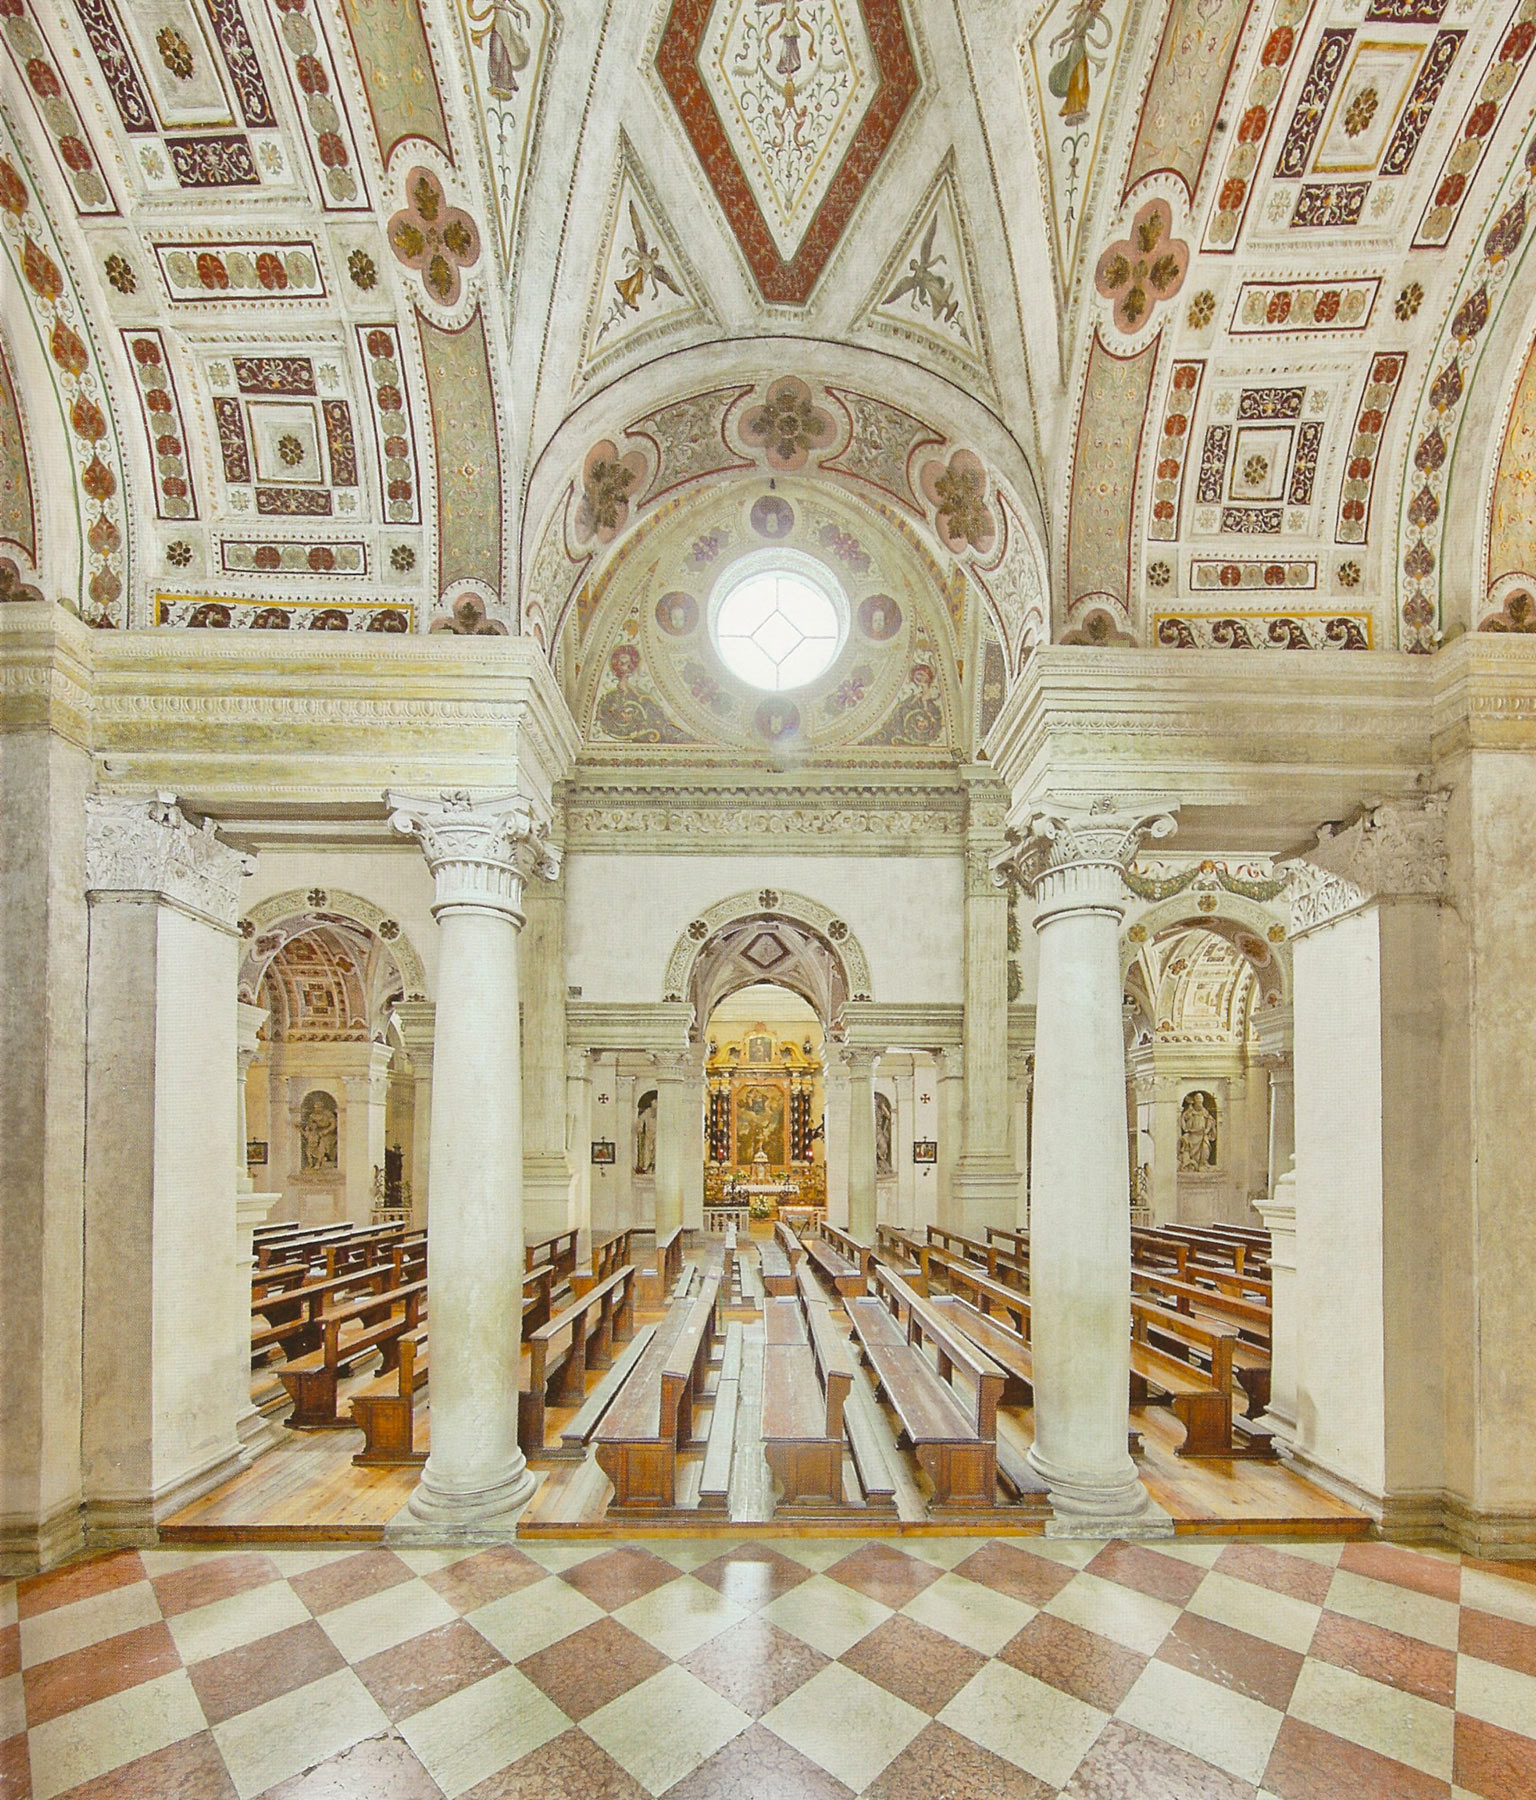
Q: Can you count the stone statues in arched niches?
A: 4